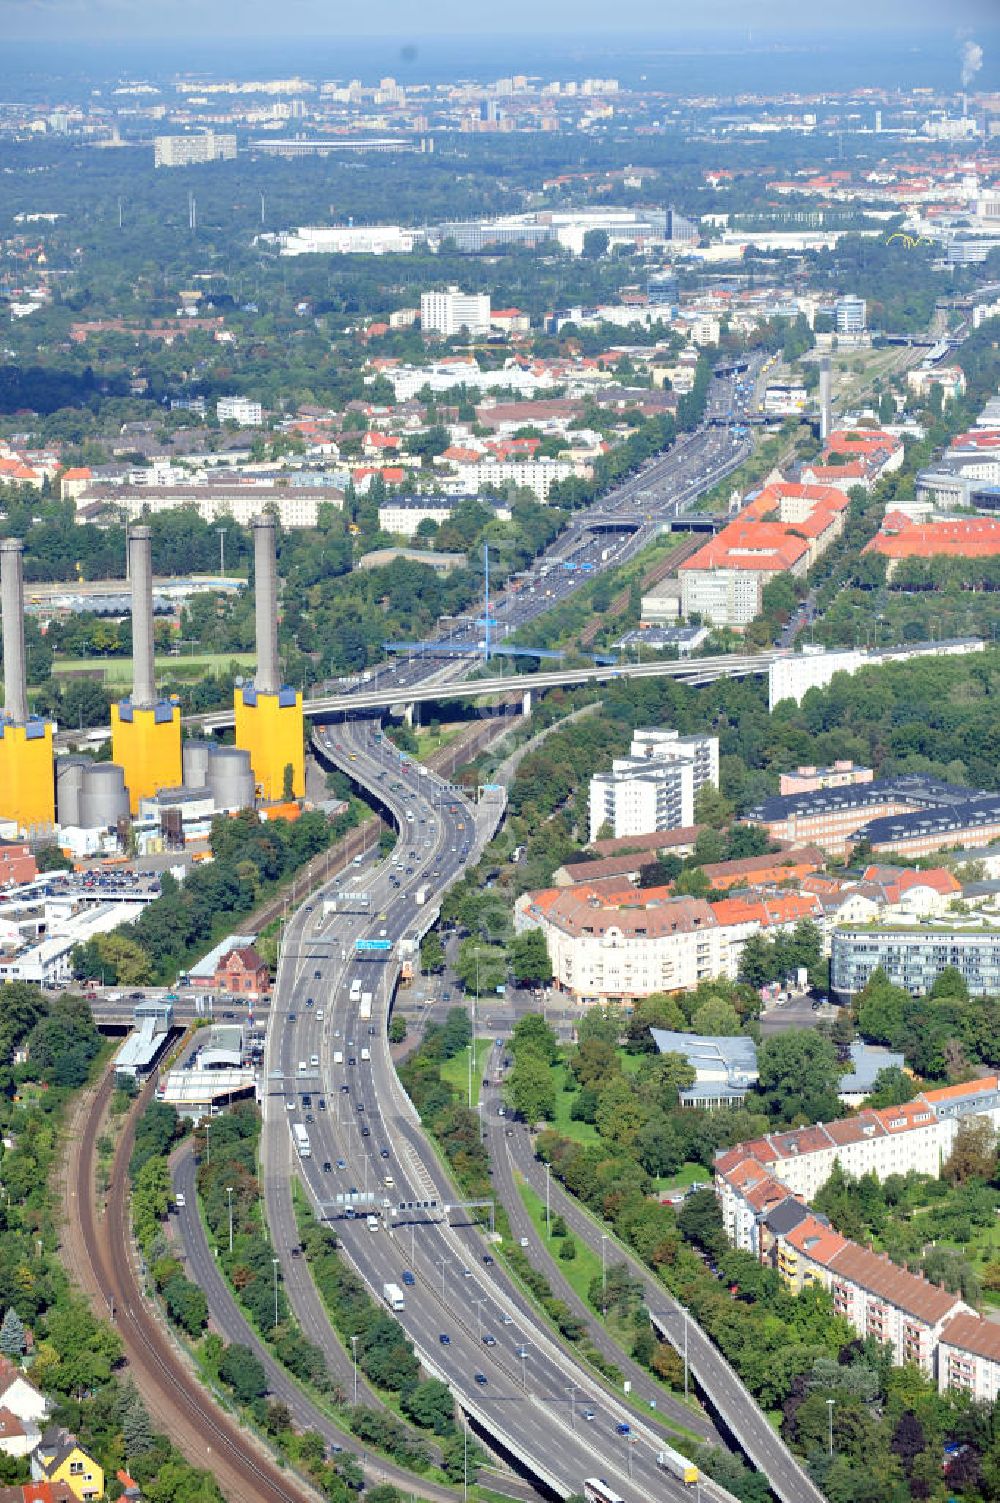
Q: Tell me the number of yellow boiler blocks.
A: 3